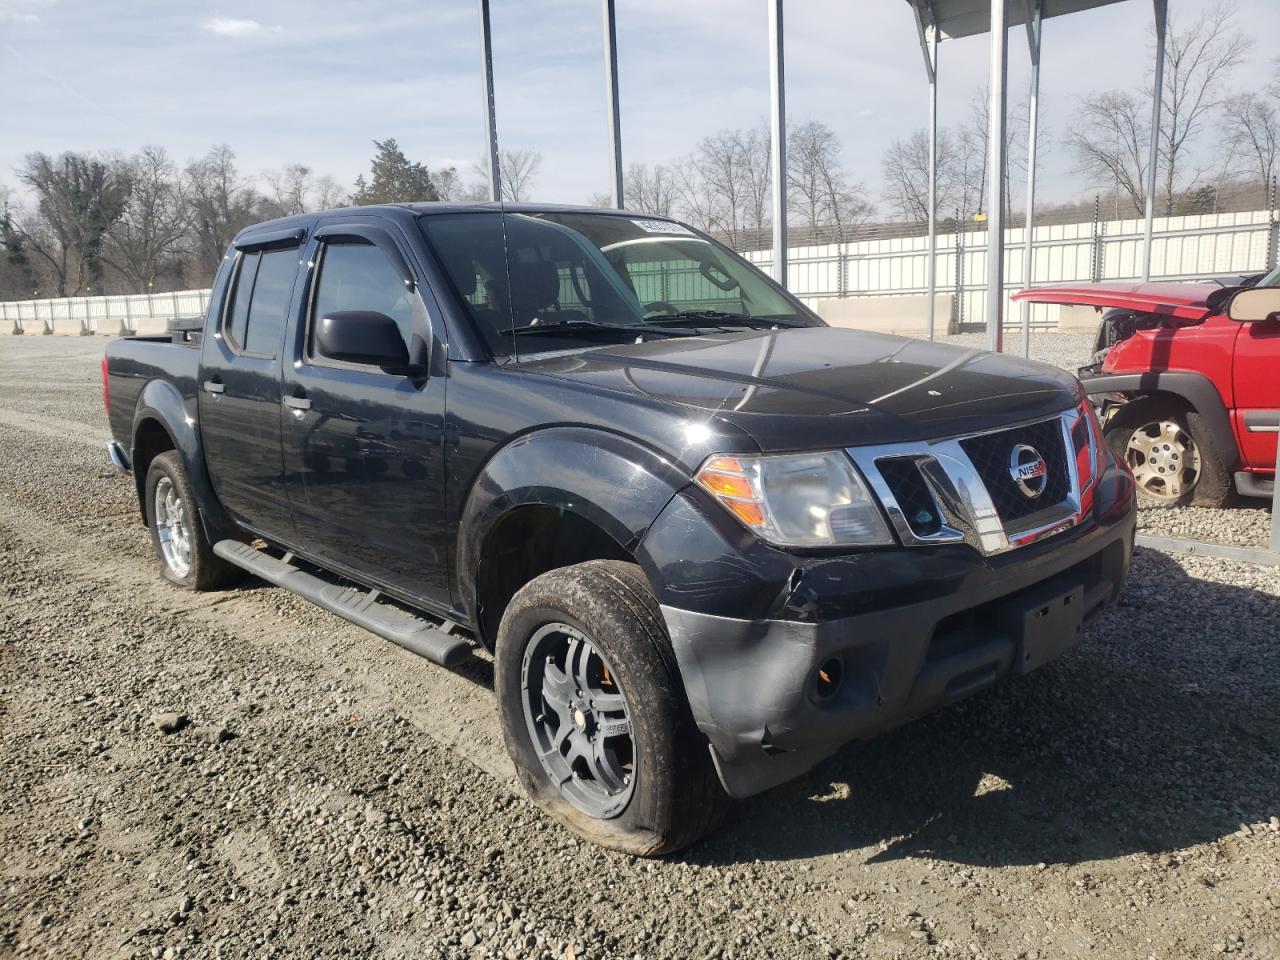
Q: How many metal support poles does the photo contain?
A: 7